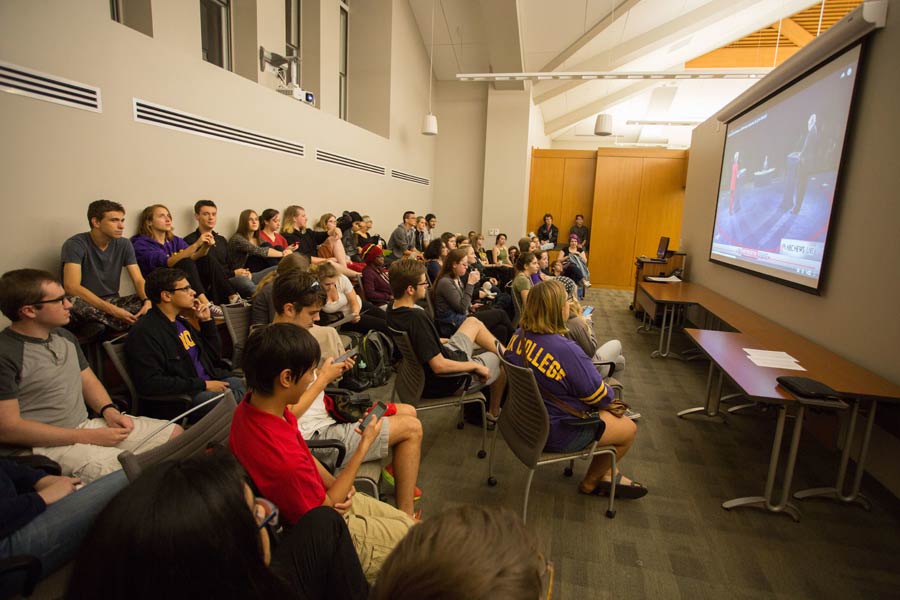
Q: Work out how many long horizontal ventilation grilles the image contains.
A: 4